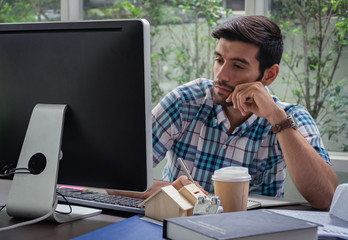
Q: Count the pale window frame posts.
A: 2